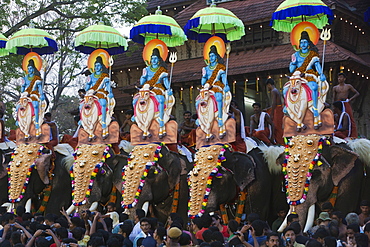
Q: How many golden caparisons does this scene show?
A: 5